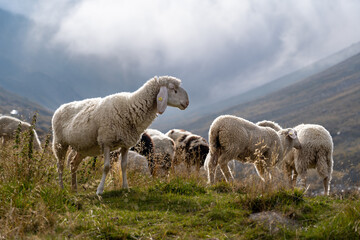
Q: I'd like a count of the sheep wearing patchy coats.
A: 2